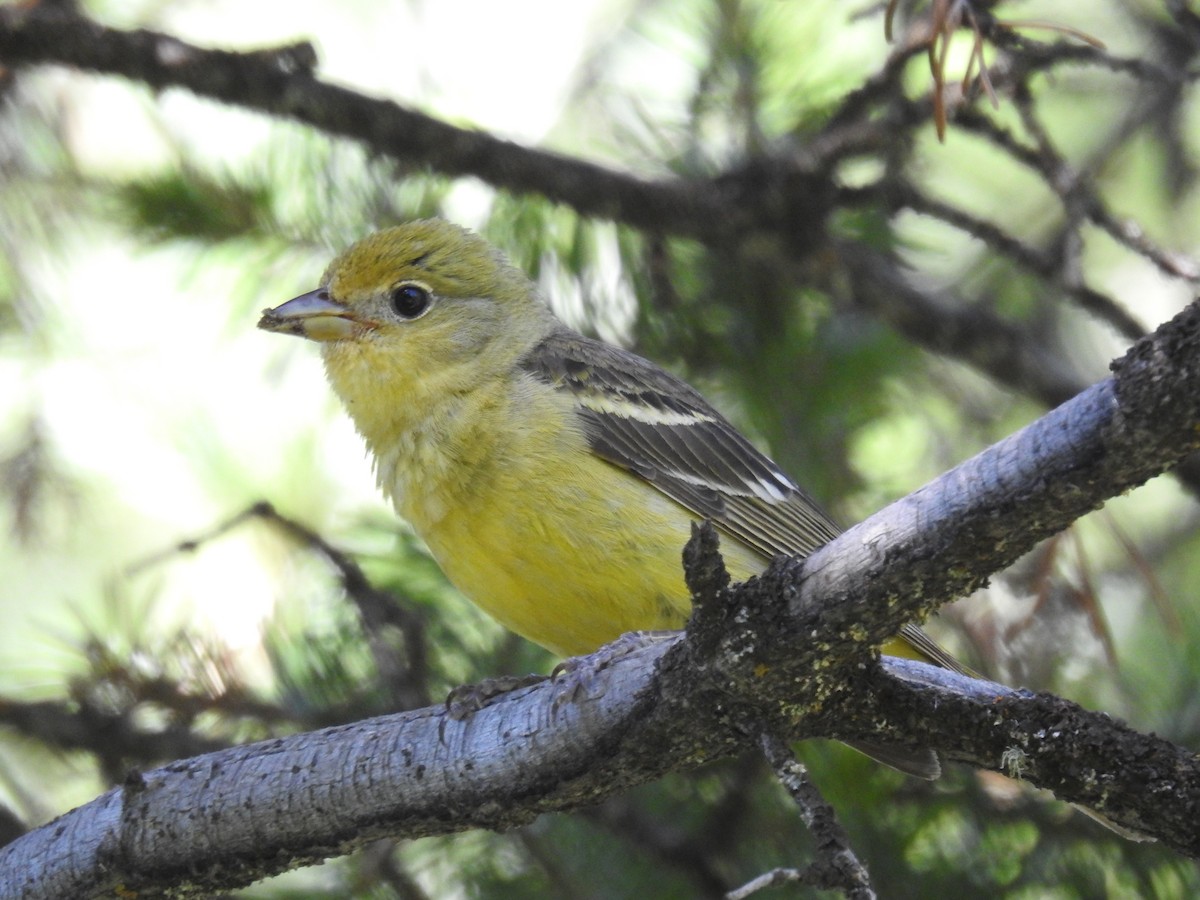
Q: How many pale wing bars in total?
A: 2